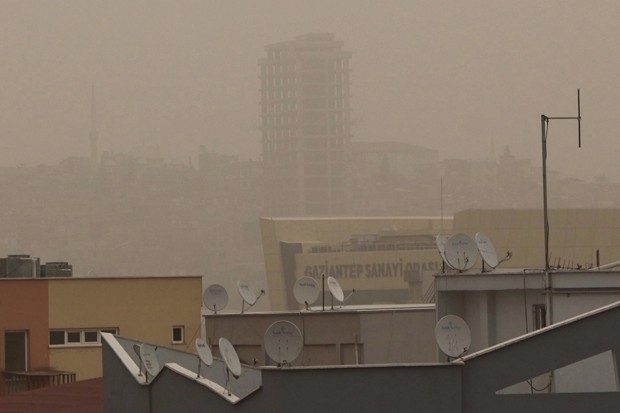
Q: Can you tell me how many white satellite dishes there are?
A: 12